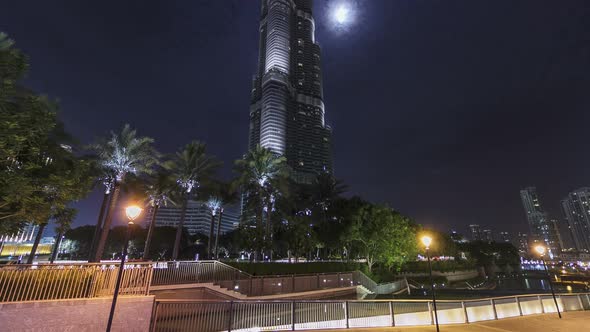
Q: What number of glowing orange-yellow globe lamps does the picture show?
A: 3